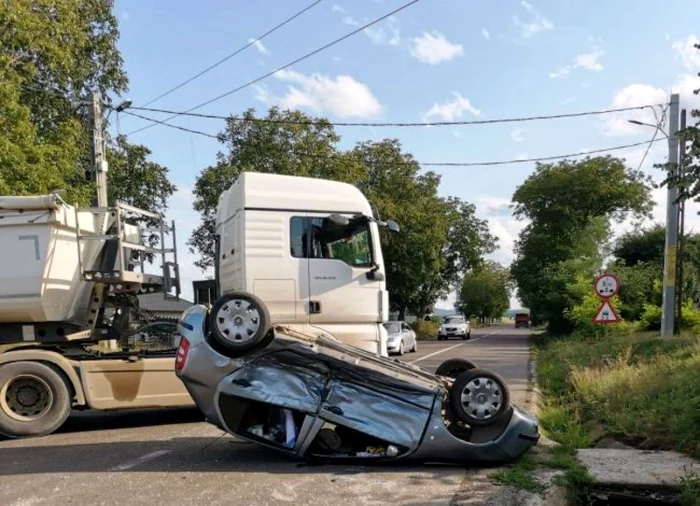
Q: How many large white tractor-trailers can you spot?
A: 1